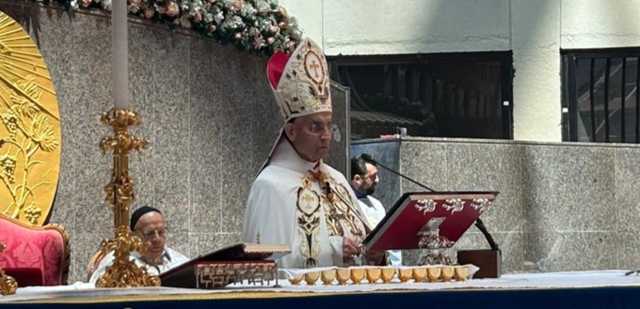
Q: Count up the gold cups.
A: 12